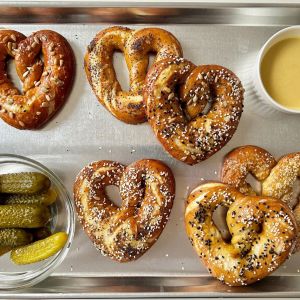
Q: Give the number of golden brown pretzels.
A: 6